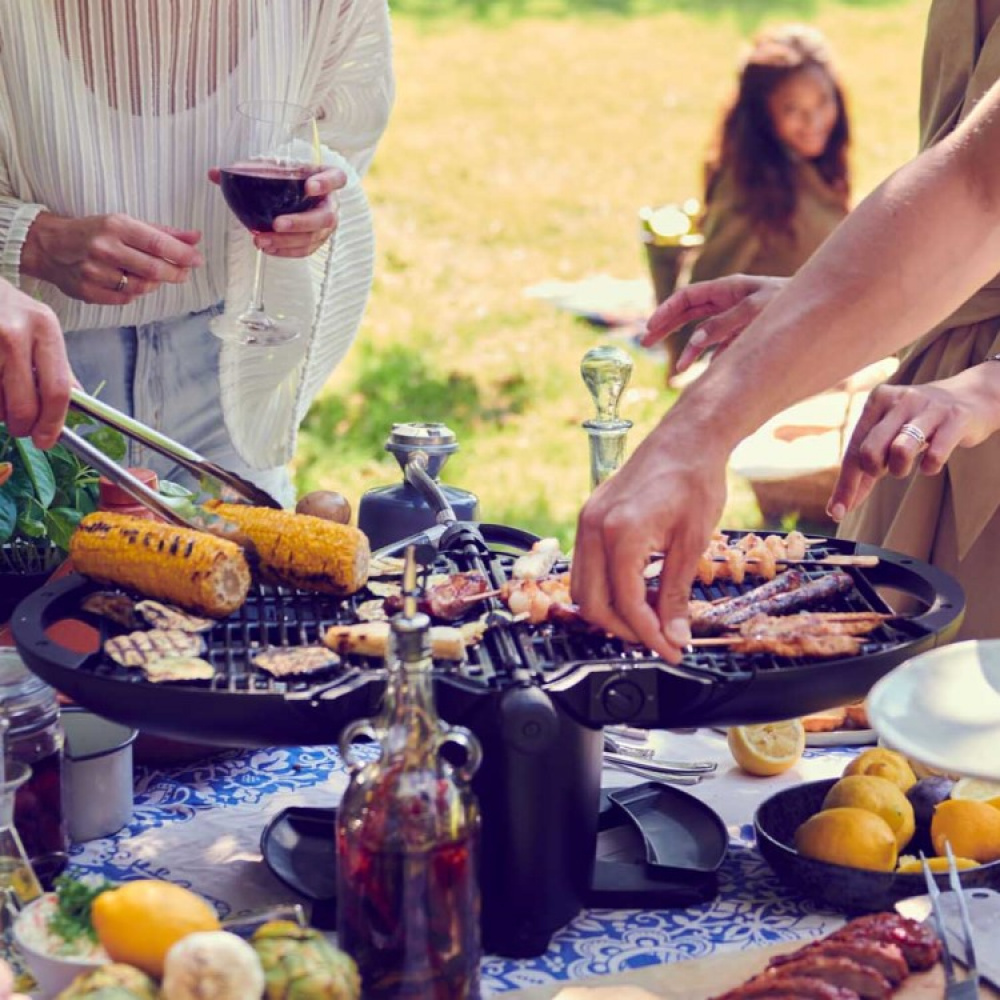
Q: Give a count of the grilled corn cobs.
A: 2